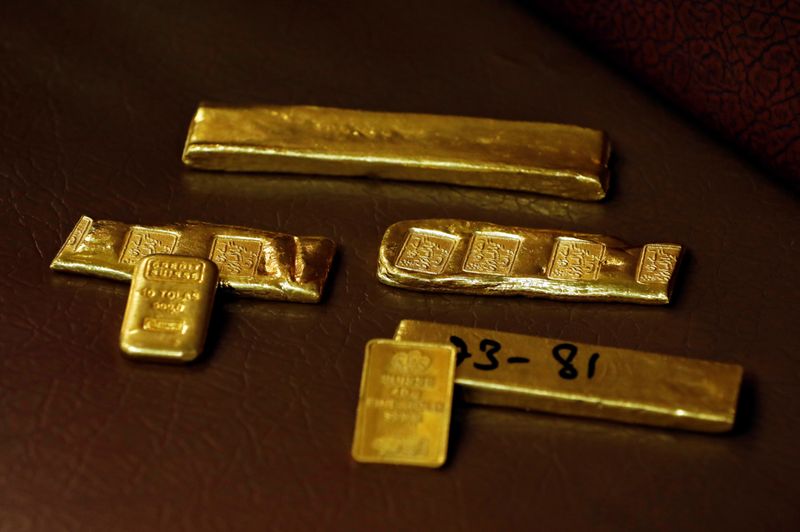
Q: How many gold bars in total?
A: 6